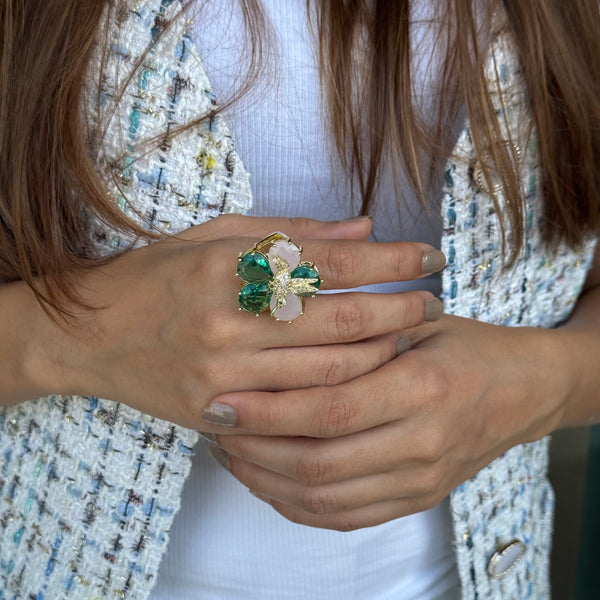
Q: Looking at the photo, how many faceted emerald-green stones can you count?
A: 3